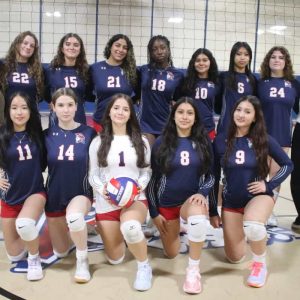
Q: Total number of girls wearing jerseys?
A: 12